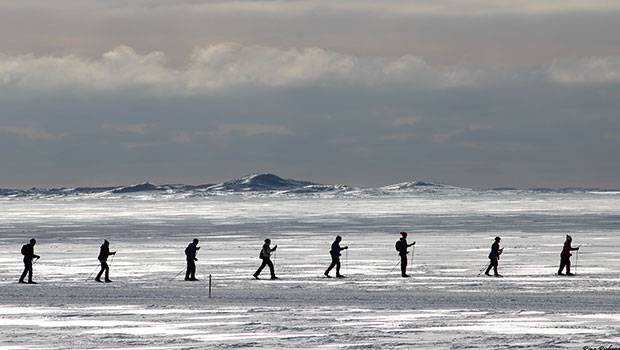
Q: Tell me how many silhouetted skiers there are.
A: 8